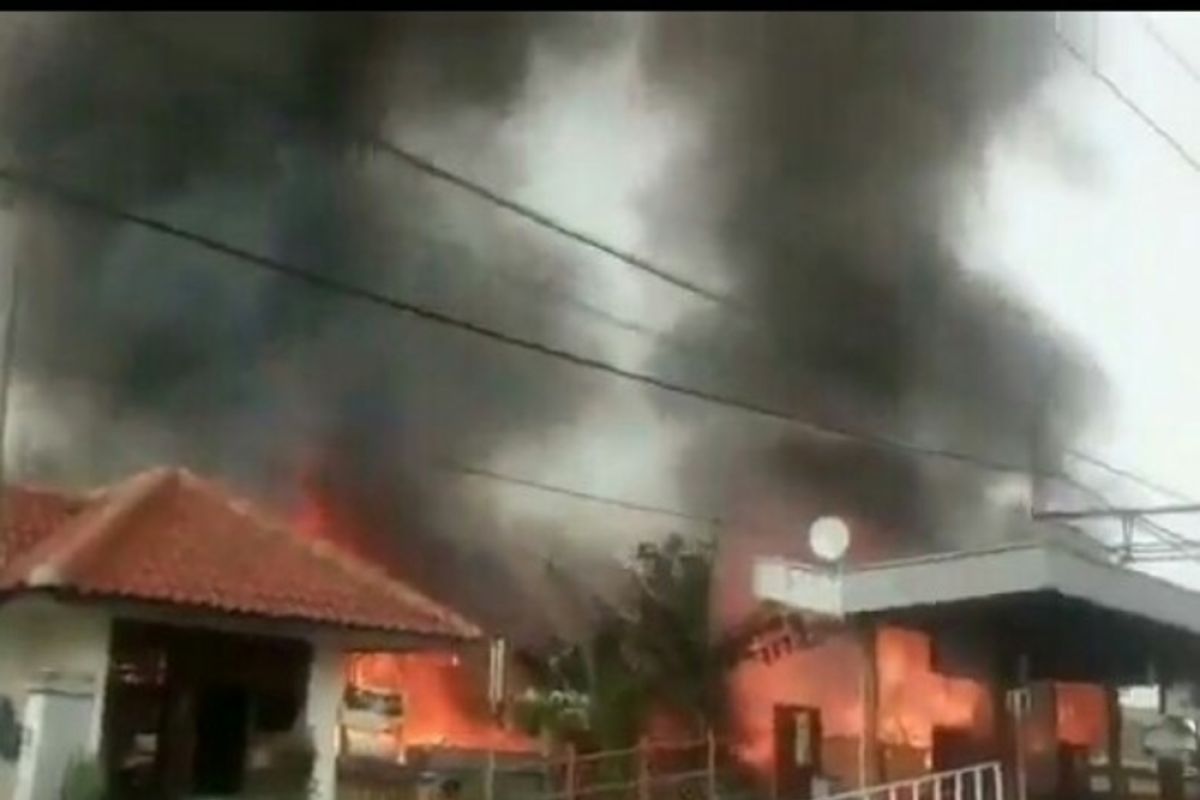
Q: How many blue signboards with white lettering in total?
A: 0